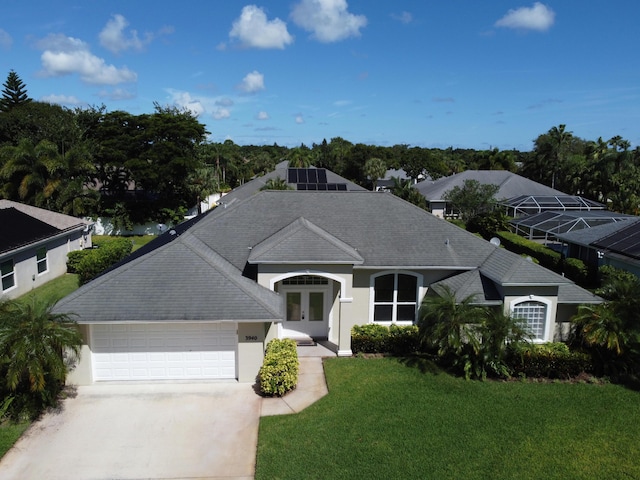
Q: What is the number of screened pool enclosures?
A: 2